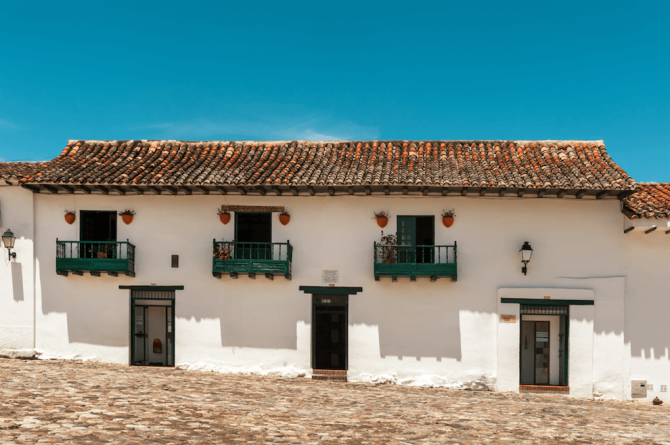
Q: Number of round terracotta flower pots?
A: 6